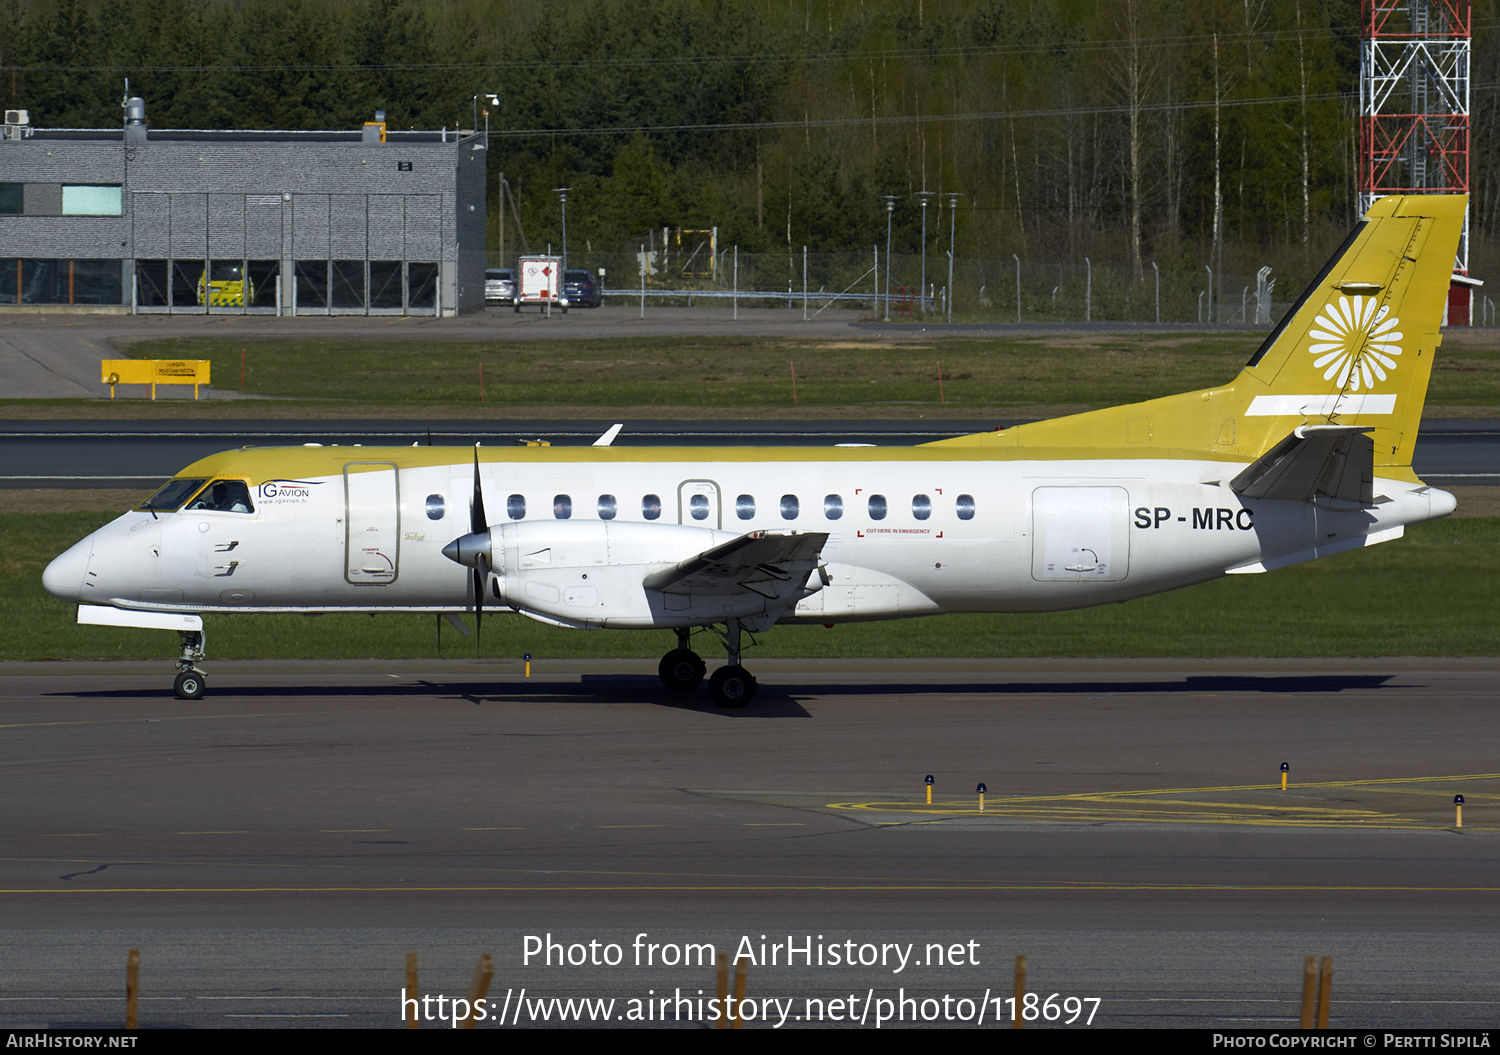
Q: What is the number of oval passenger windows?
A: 12